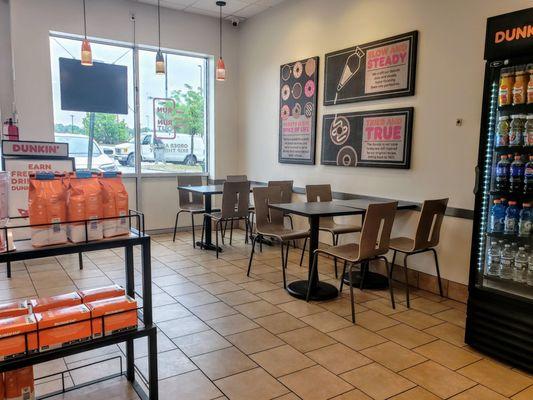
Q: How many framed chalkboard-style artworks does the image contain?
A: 3